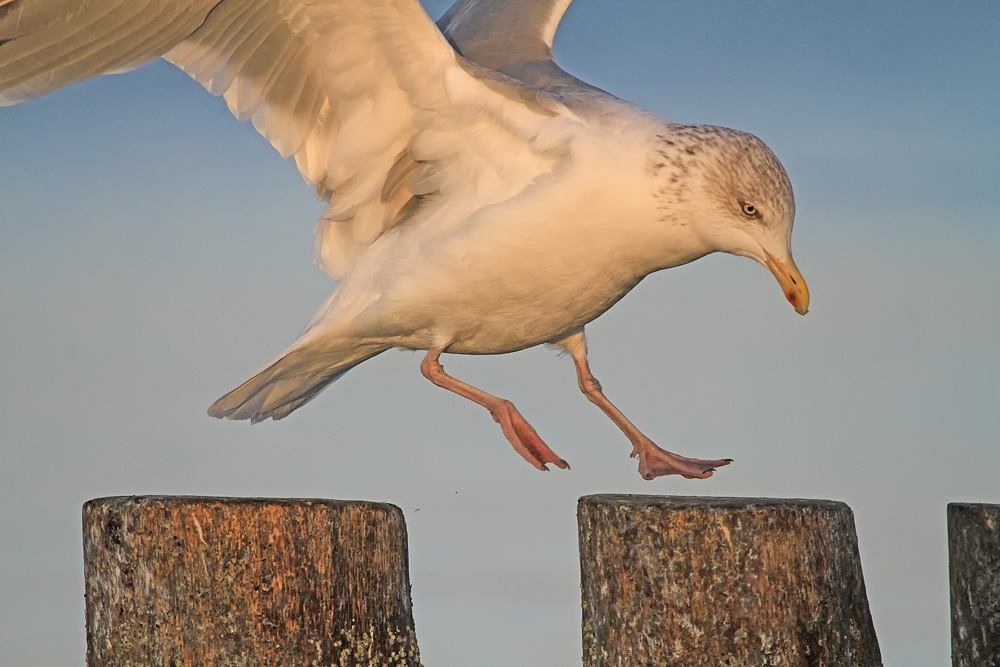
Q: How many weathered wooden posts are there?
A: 3